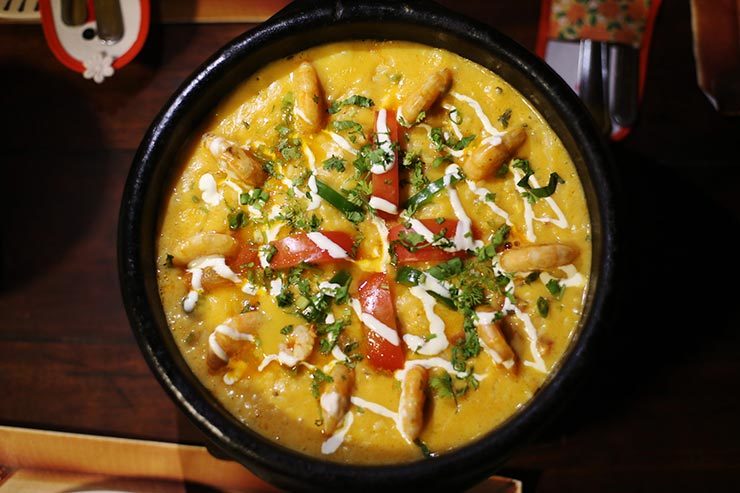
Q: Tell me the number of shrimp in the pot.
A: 11